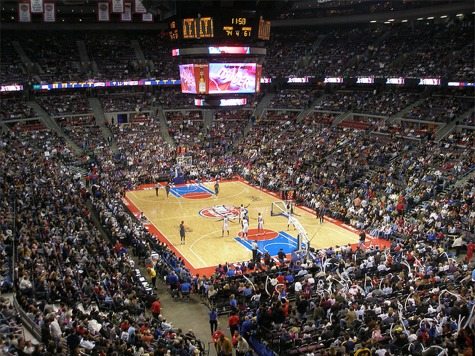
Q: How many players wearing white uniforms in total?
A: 5